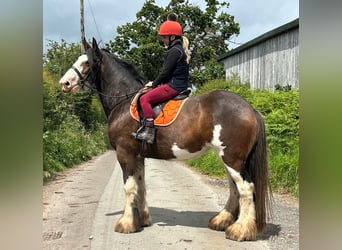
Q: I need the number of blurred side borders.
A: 2